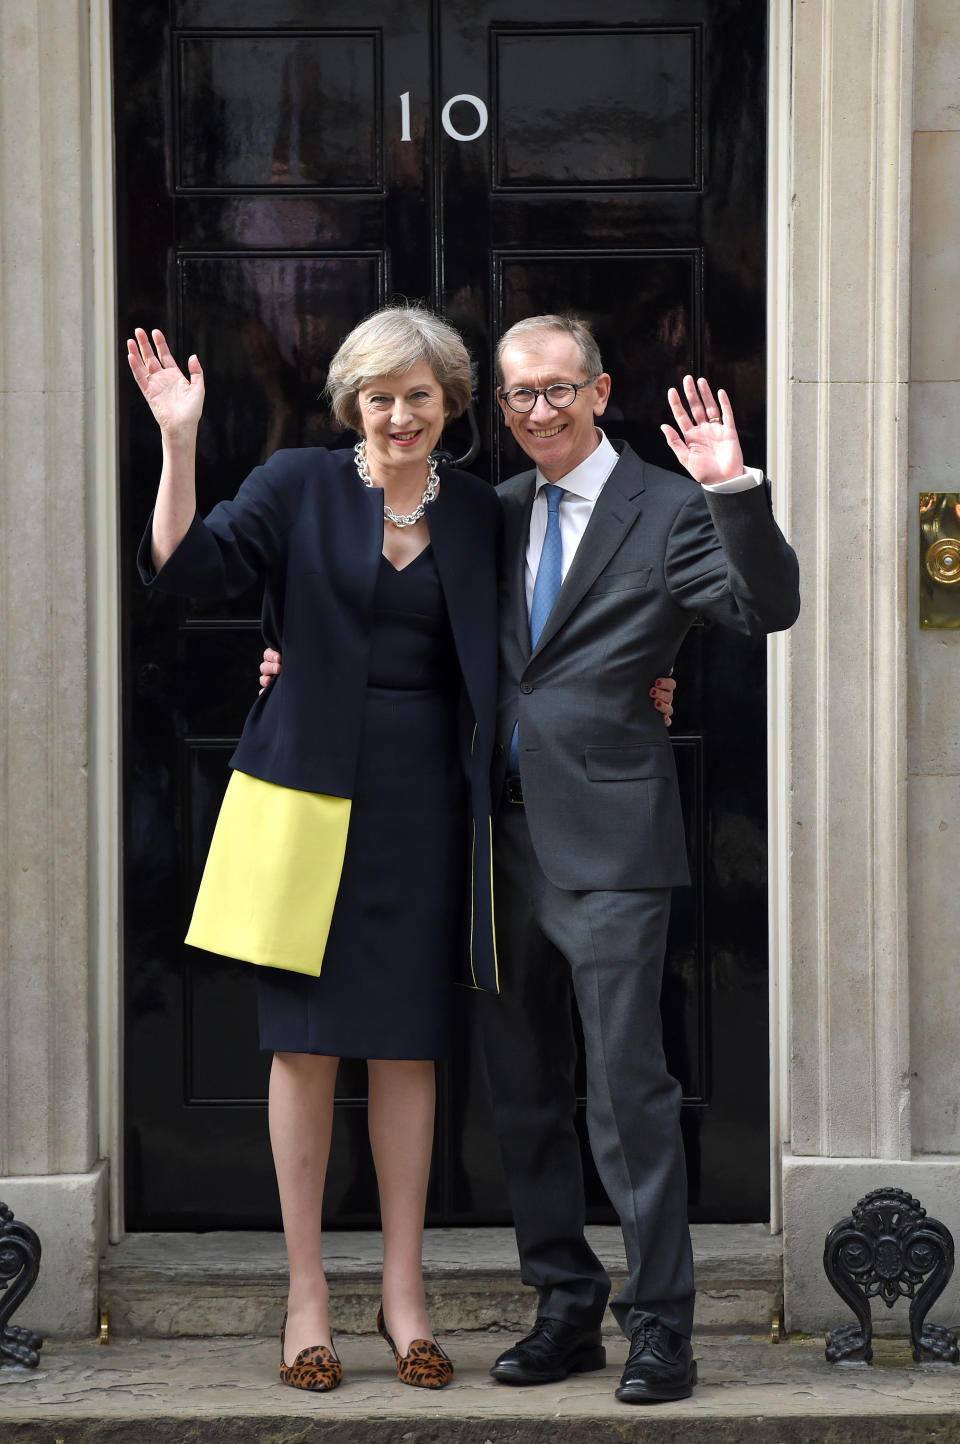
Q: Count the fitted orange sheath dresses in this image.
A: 0